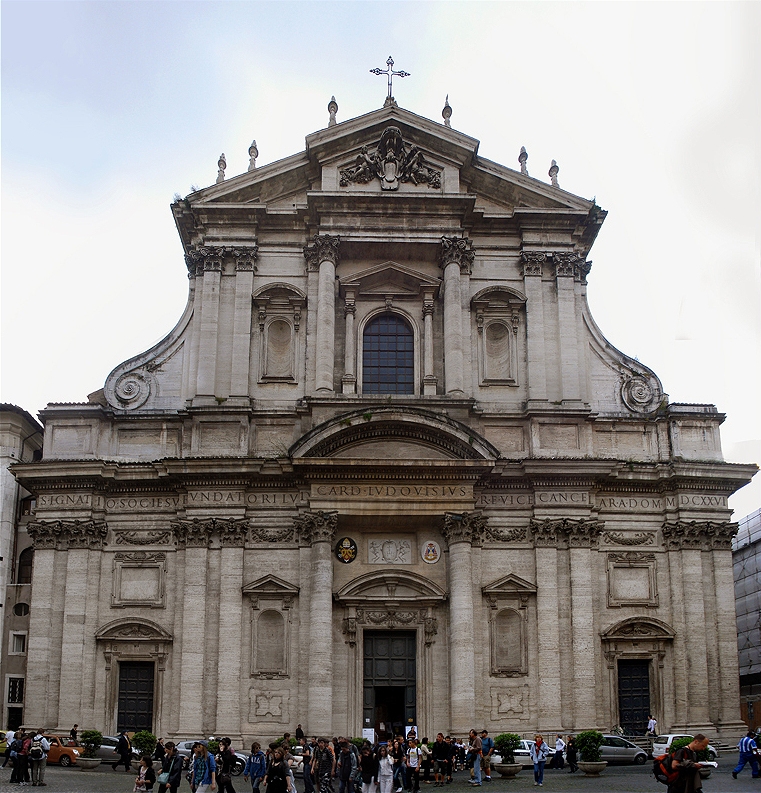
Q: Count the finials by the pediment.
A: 6